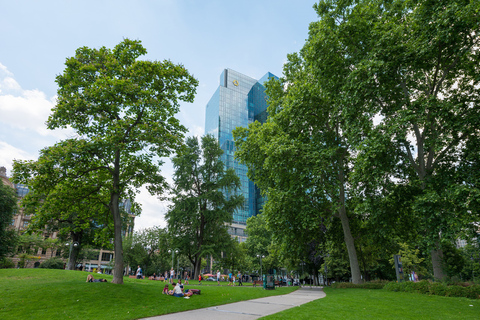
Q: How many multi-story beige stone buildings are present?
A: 1